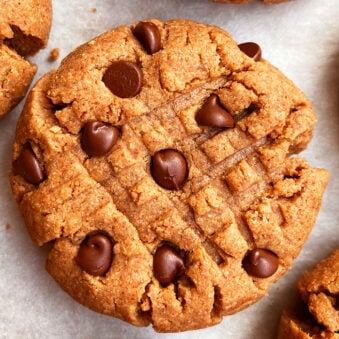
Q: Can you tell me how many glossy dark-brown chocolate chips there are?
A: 10